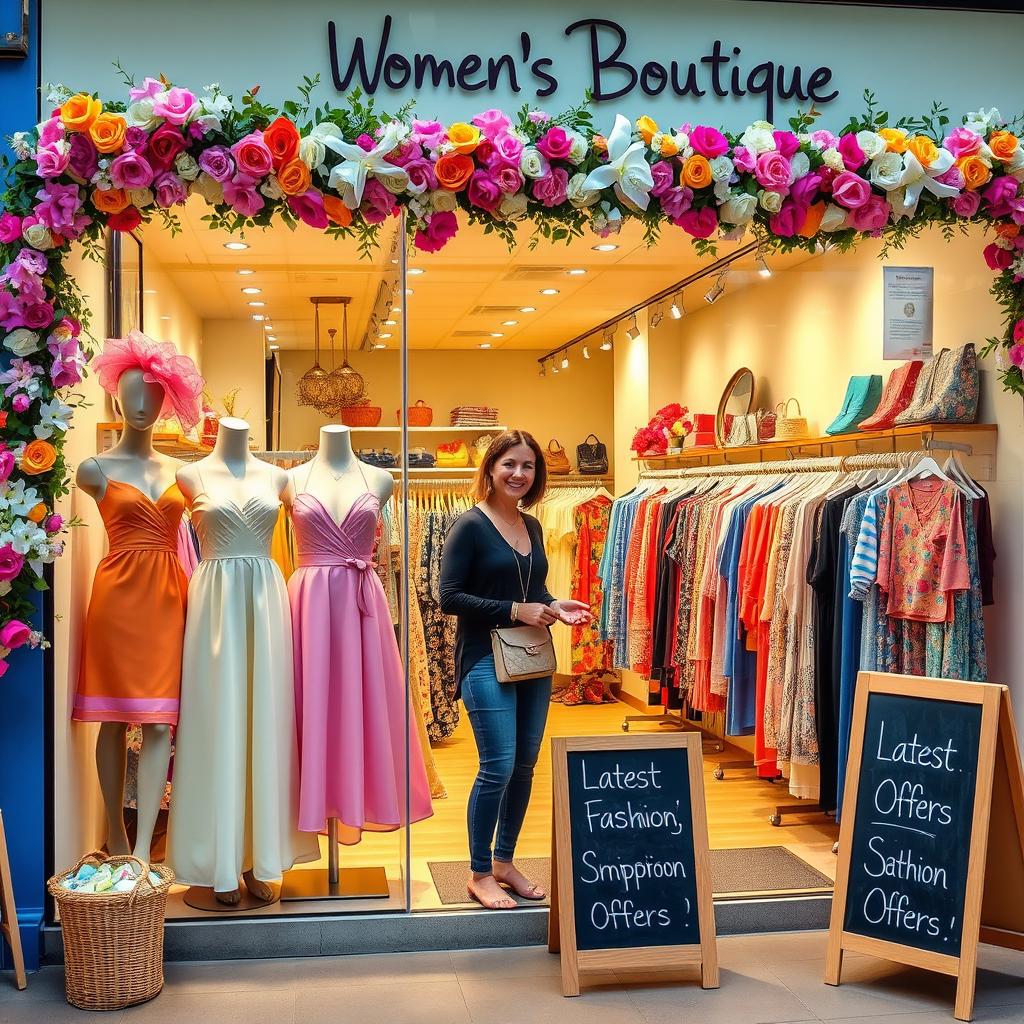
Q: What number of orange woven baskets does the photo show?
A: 2